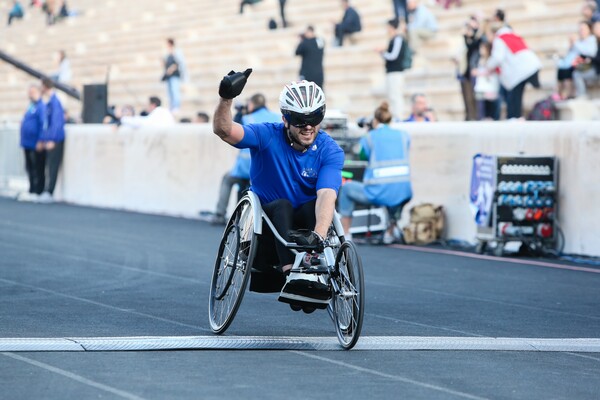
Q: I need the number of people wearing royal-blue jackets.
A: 2